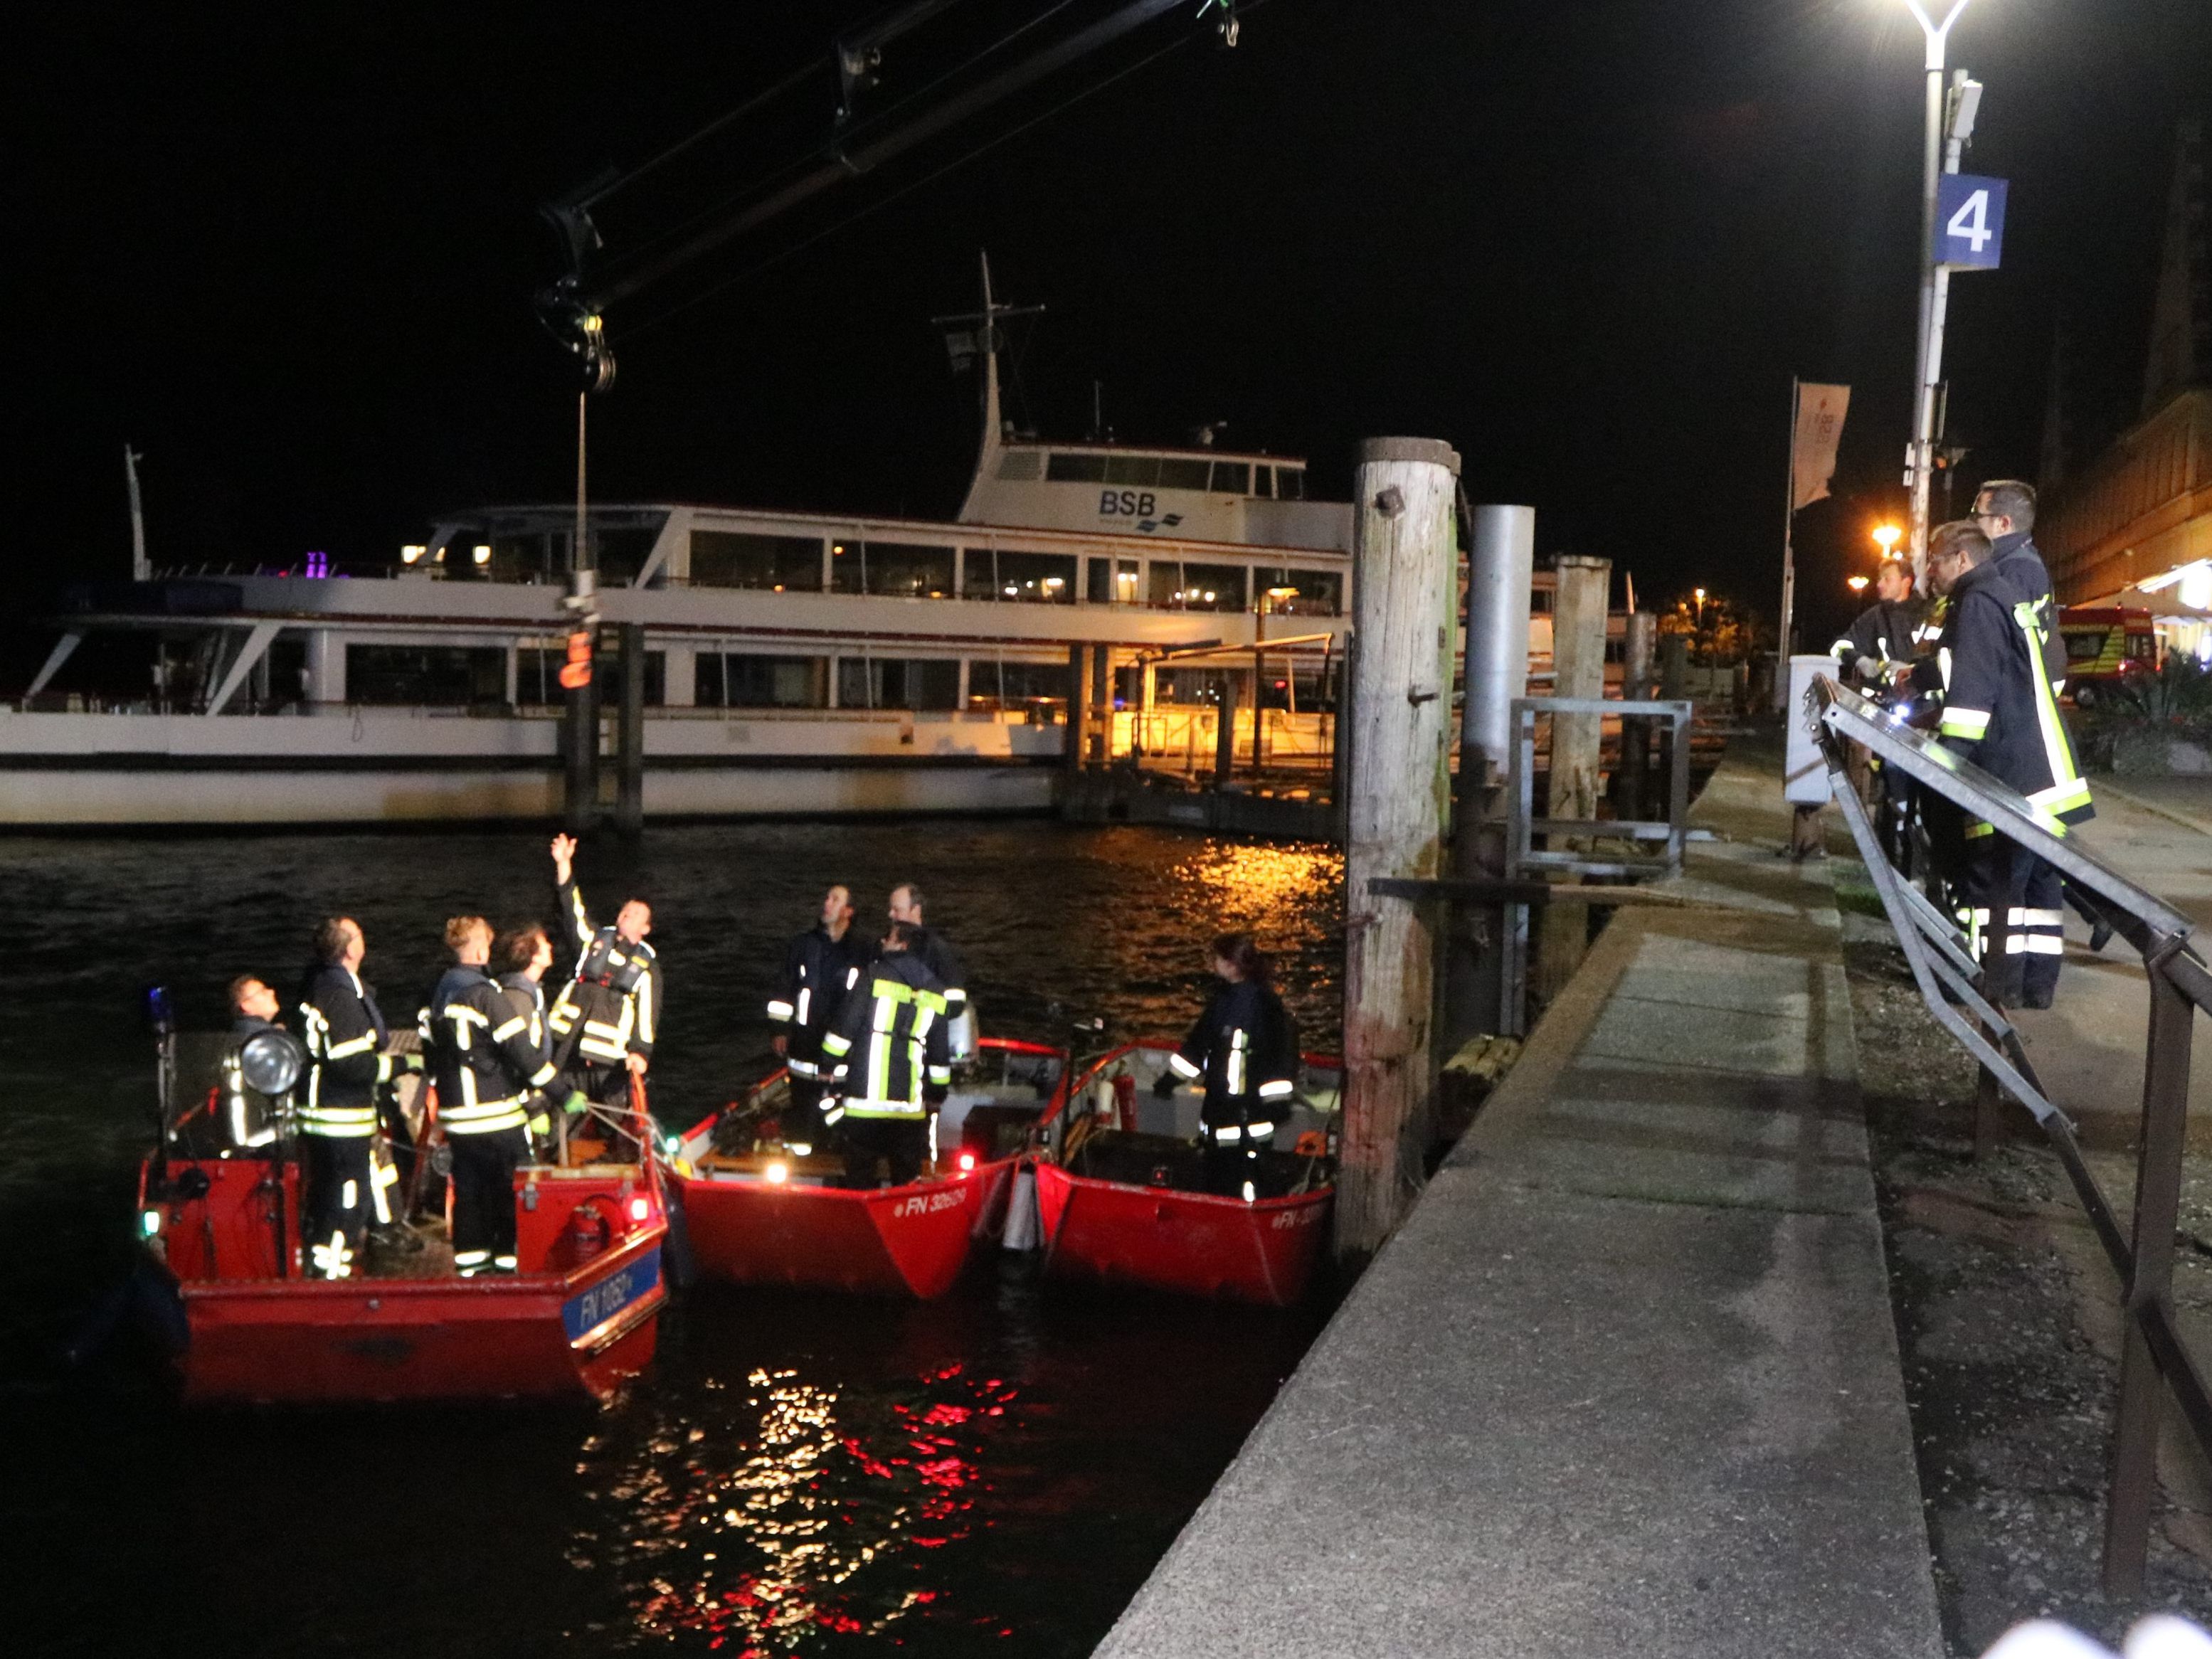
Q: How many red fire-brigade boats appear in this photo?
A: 3